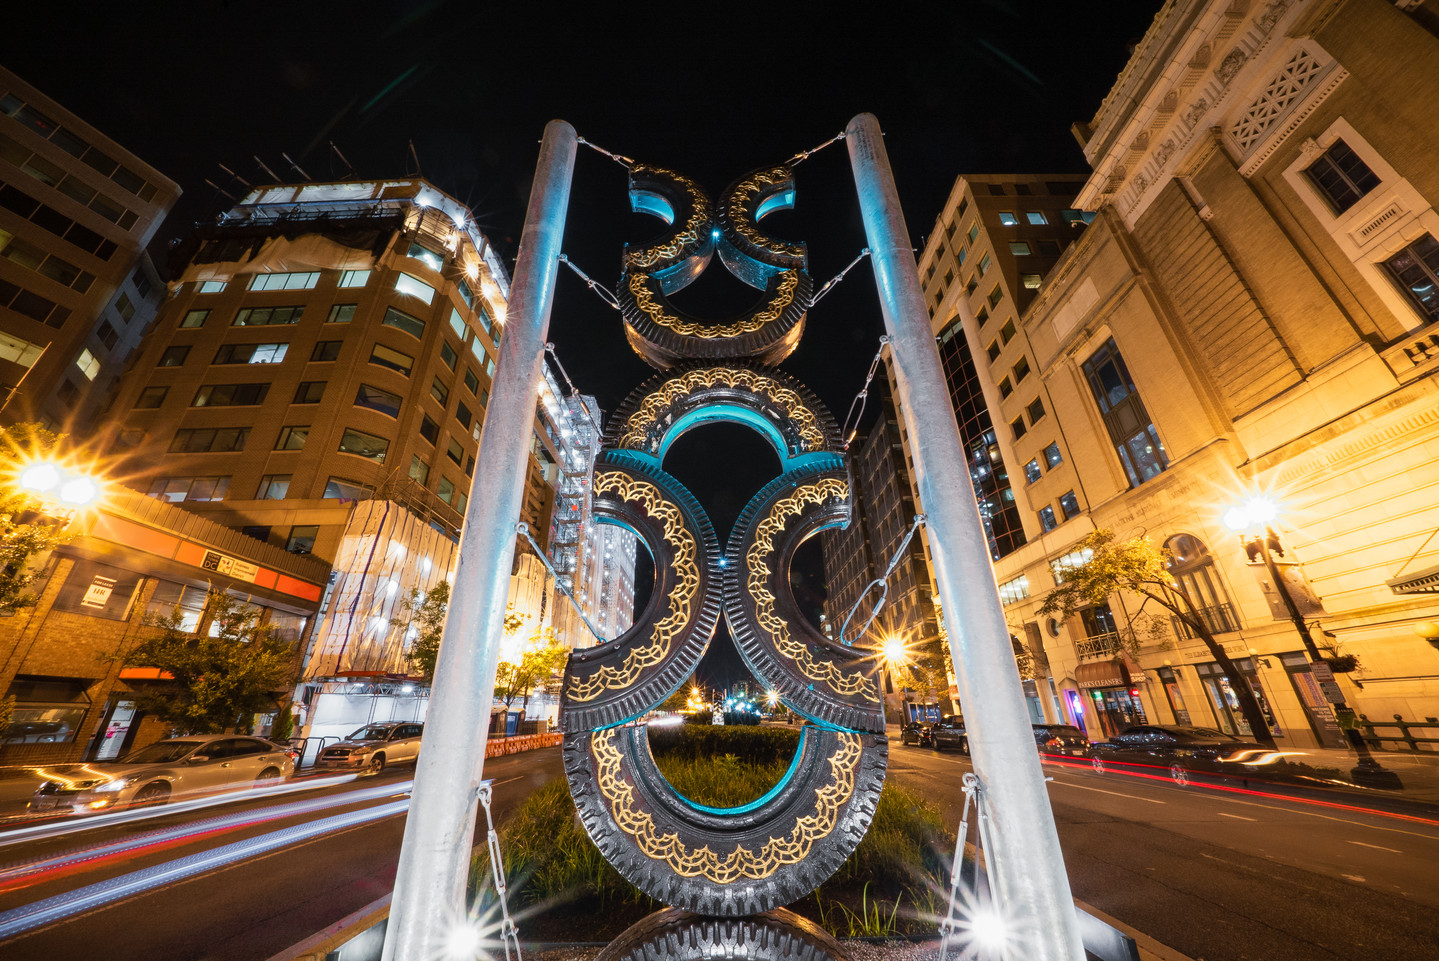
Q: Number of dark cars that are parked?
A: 4